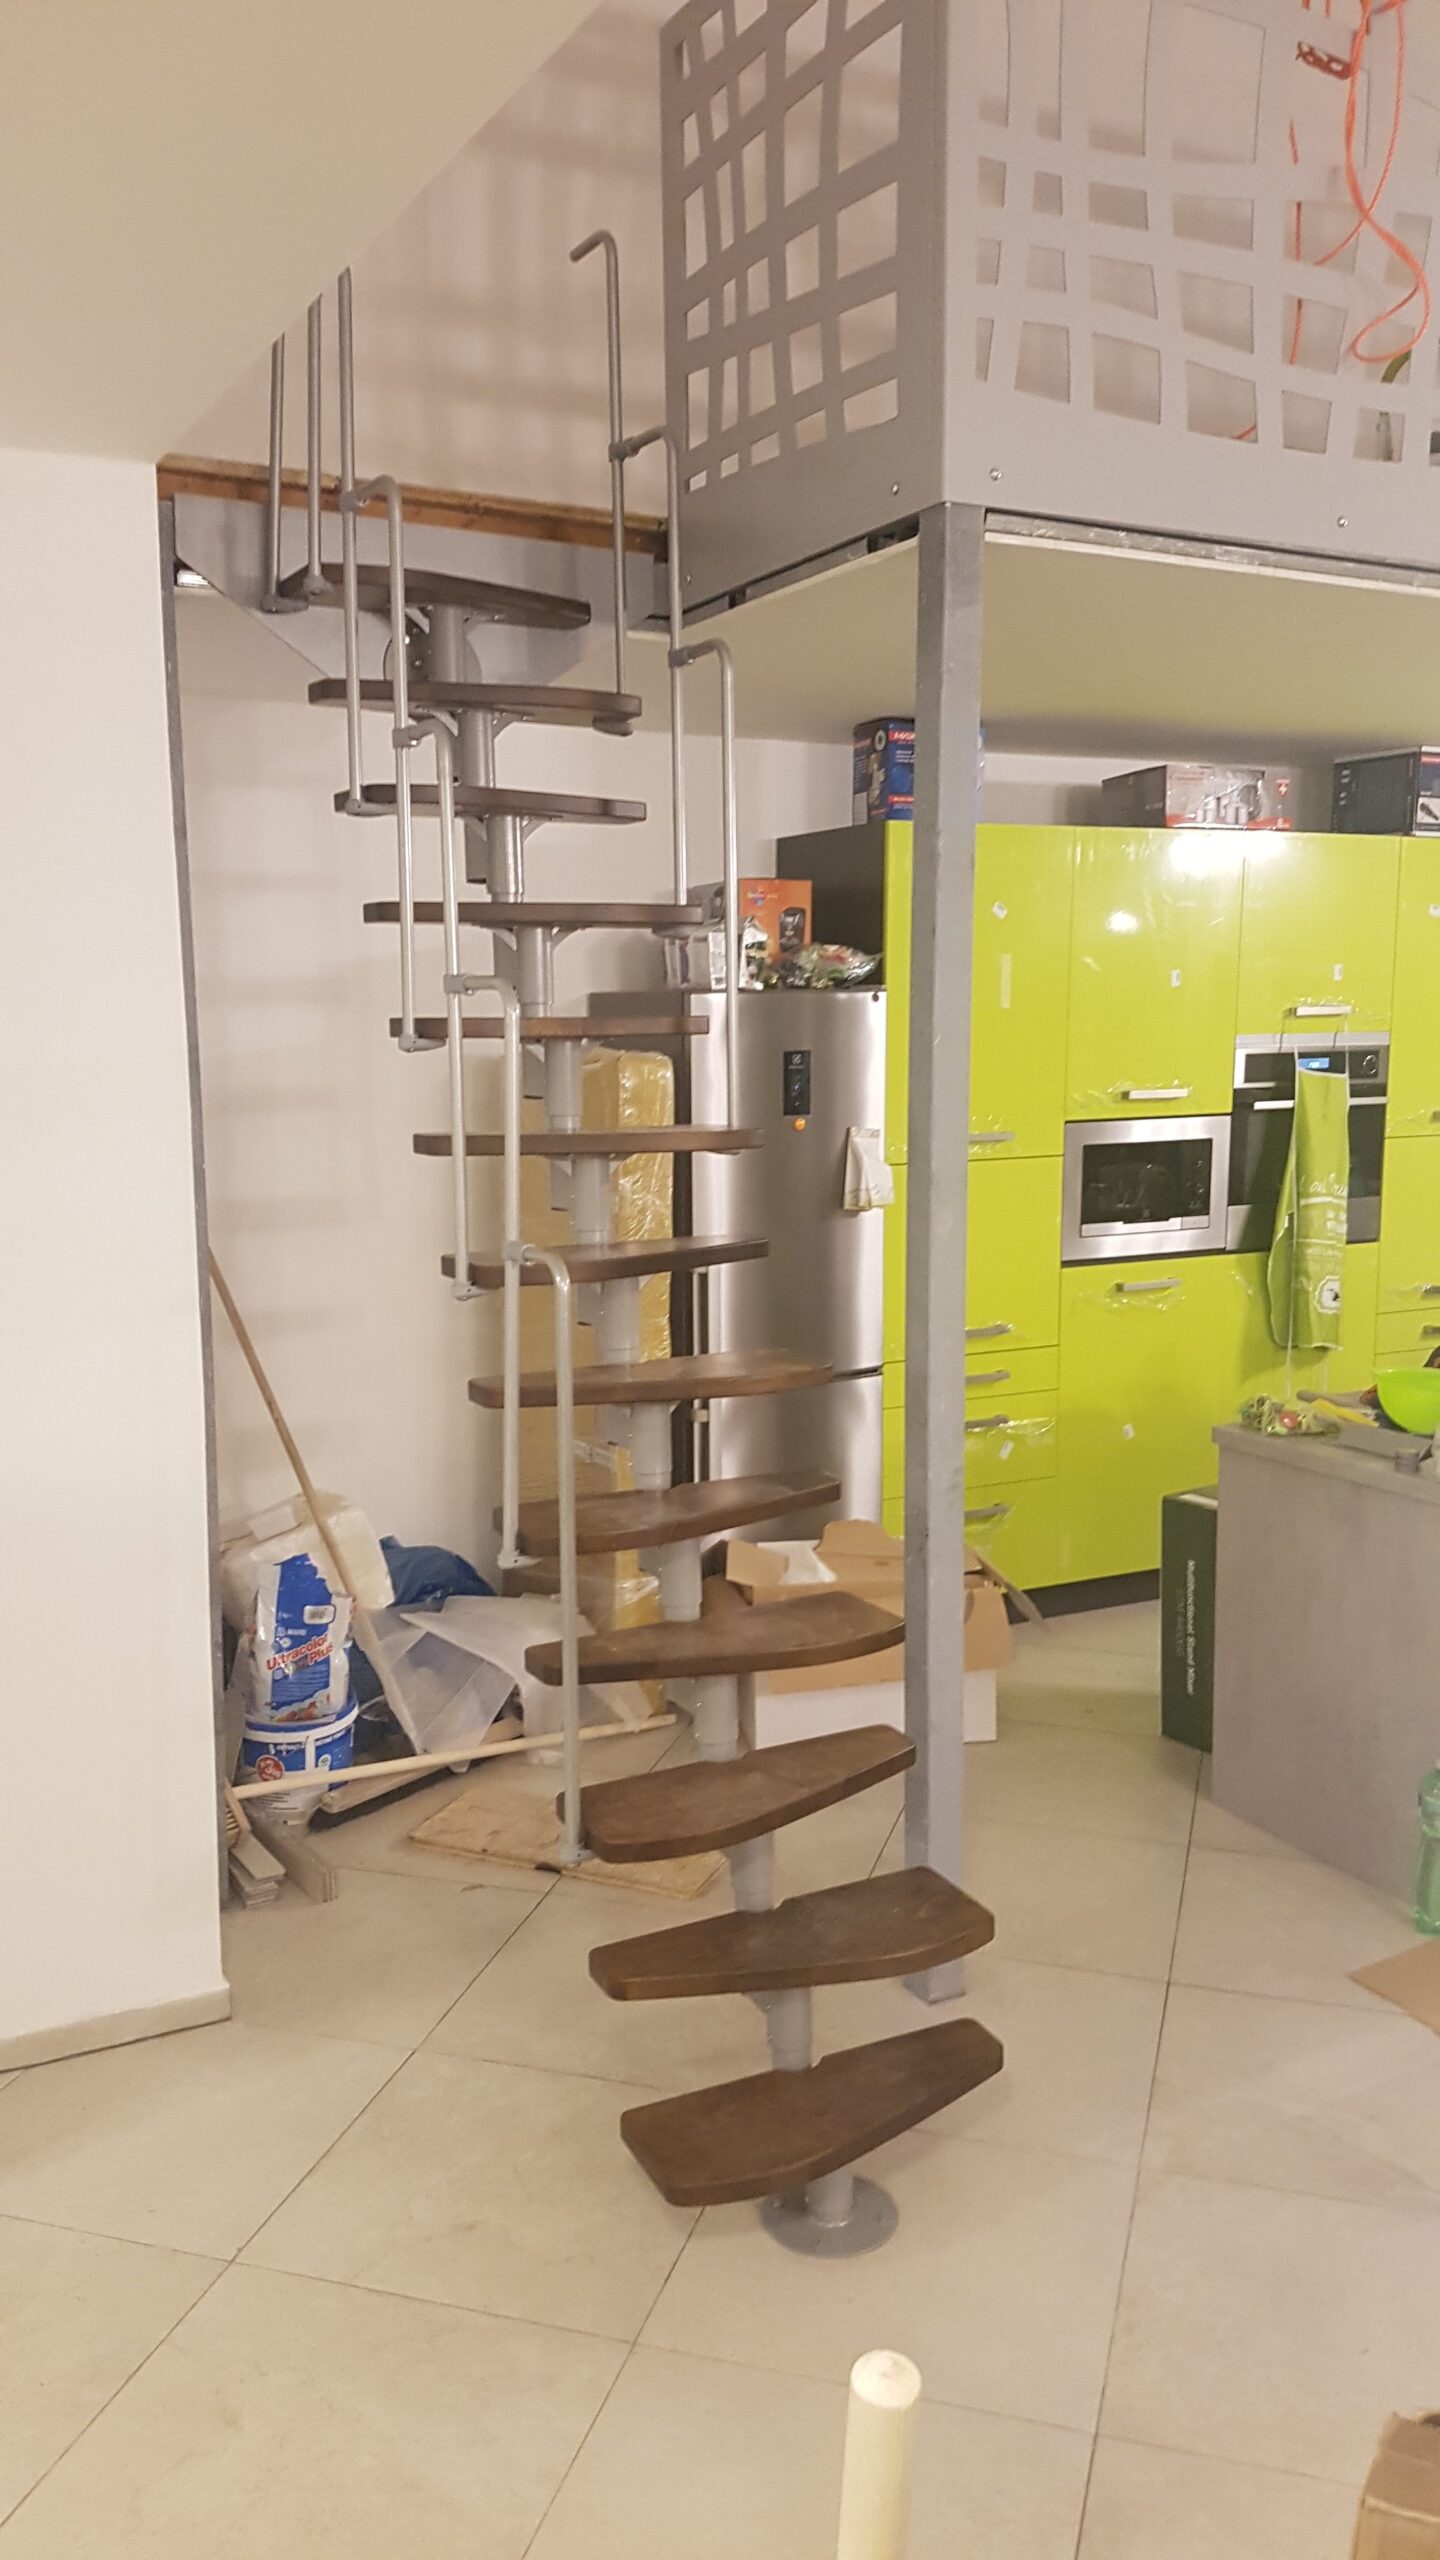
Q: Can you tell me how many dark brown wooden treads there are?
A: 13